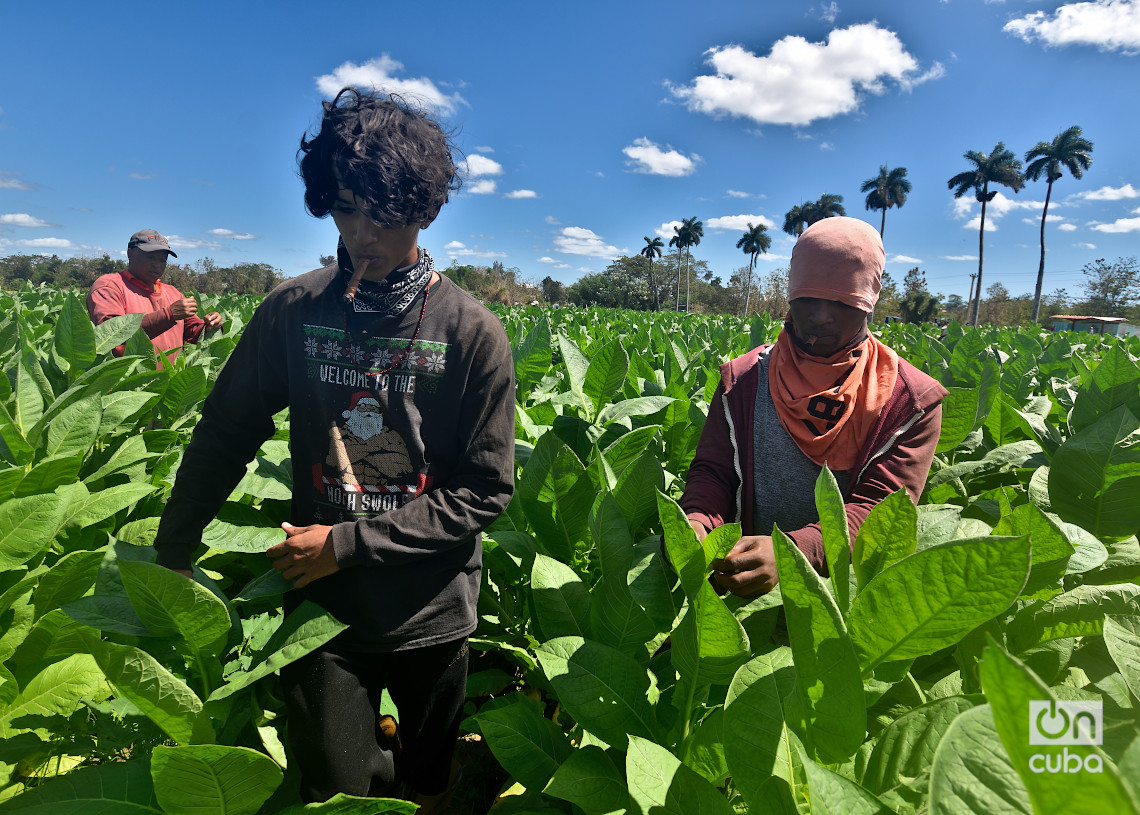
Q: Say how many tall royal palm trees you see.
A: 9